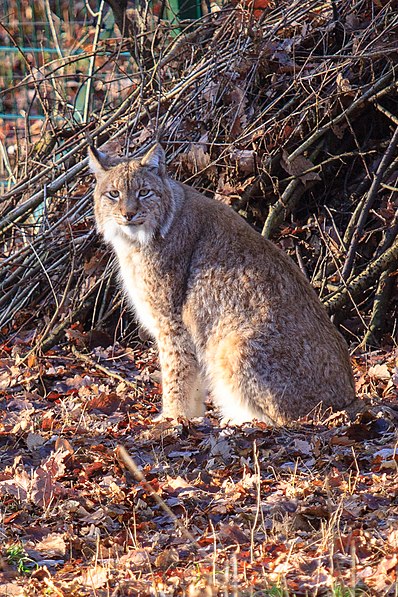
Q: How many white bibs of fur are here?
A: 1